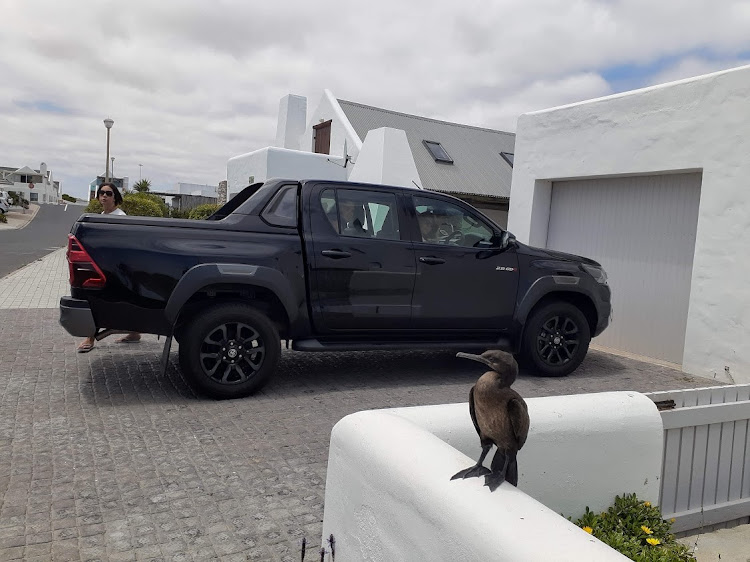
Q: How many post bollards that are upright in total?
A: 0